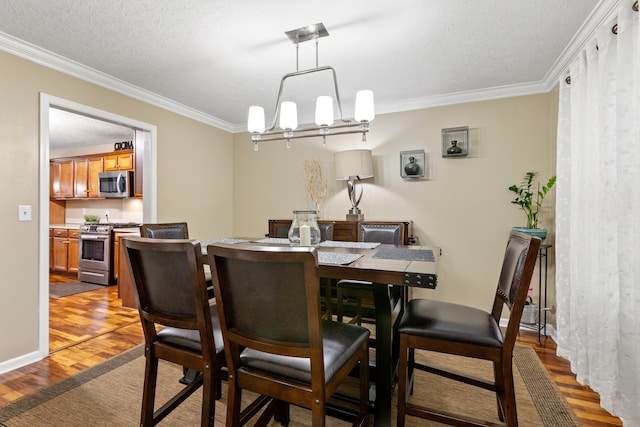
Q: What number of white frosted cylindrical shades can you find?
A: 4